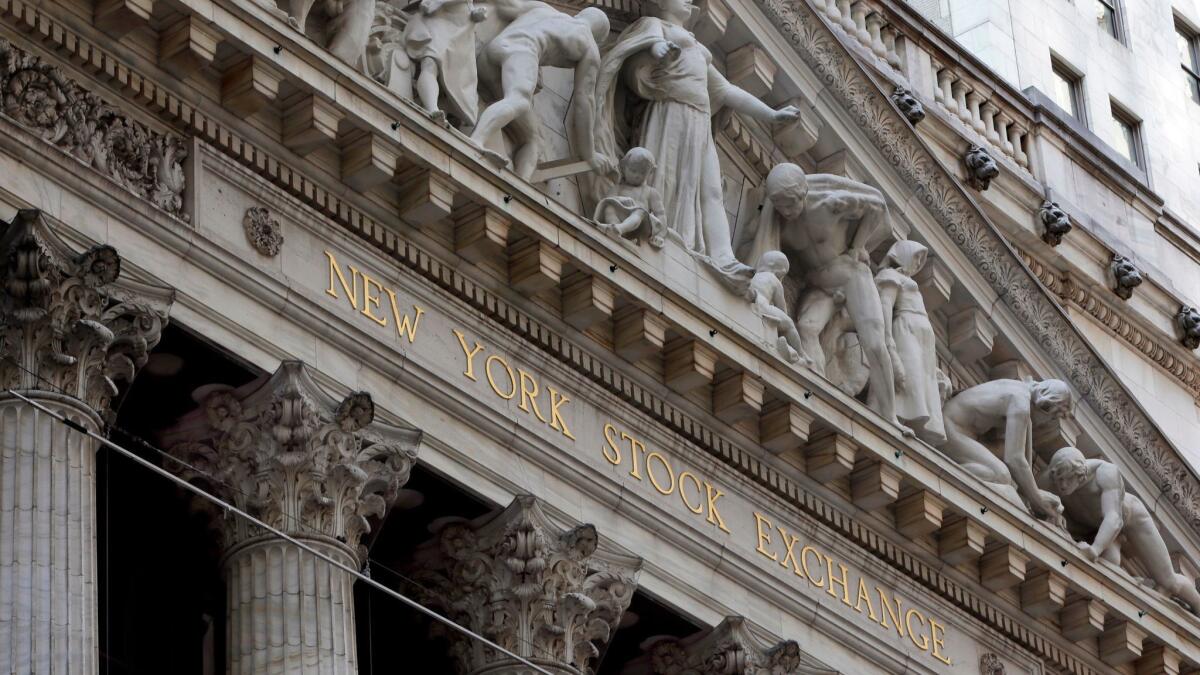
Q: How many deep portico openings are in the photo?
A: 3